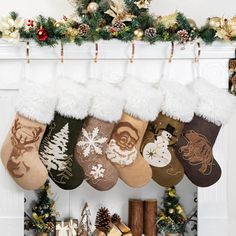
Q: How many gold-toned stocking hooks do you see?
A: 6